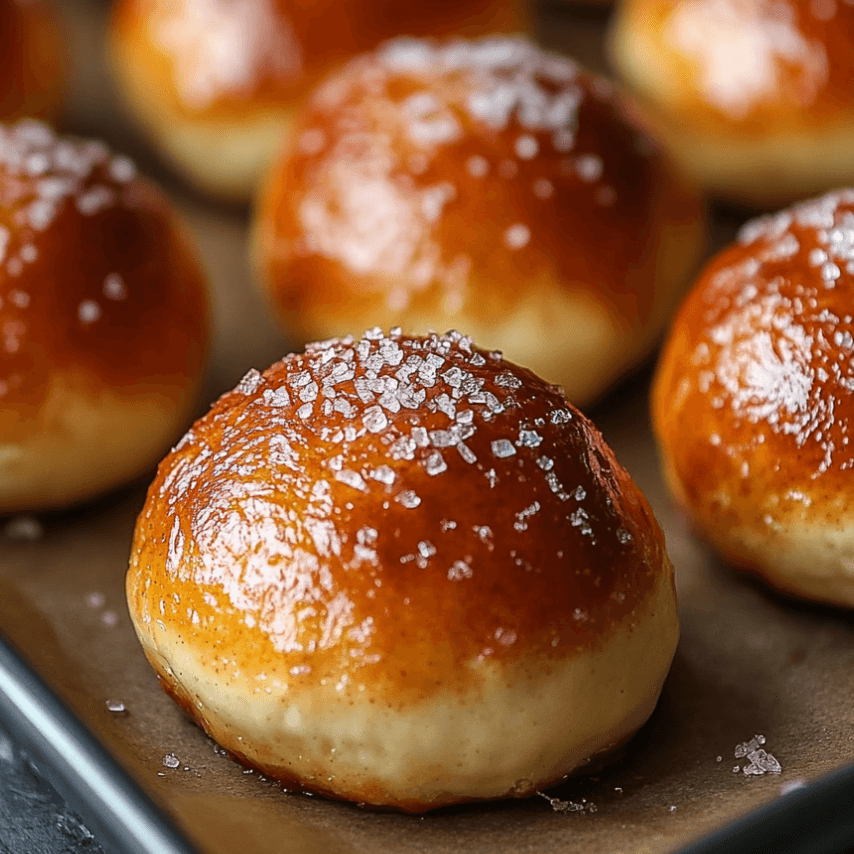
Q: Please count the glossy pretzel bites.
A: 7